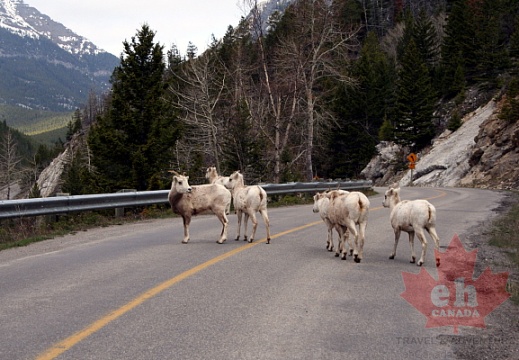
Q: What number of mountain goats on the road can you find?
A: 6